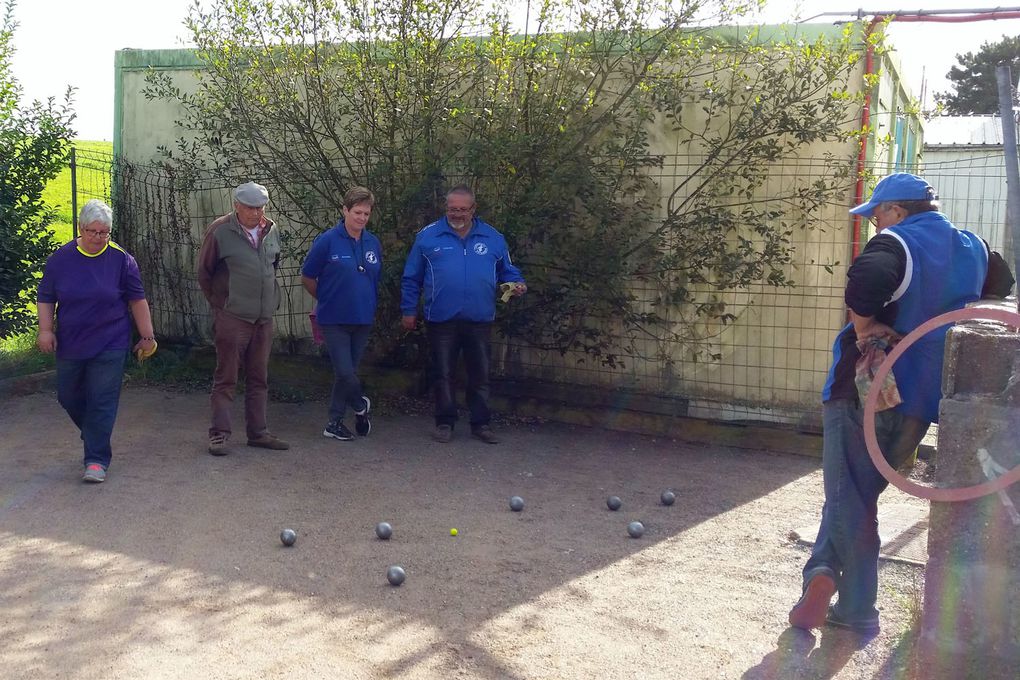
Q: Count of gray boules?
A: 7